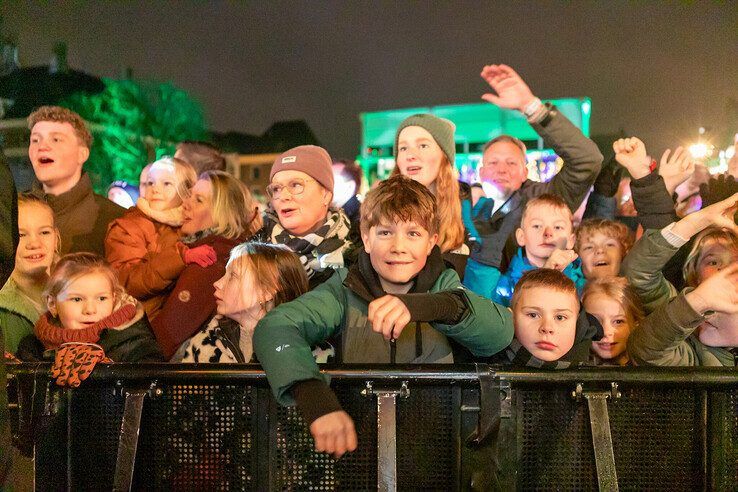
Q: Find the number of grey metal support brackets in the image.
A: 3